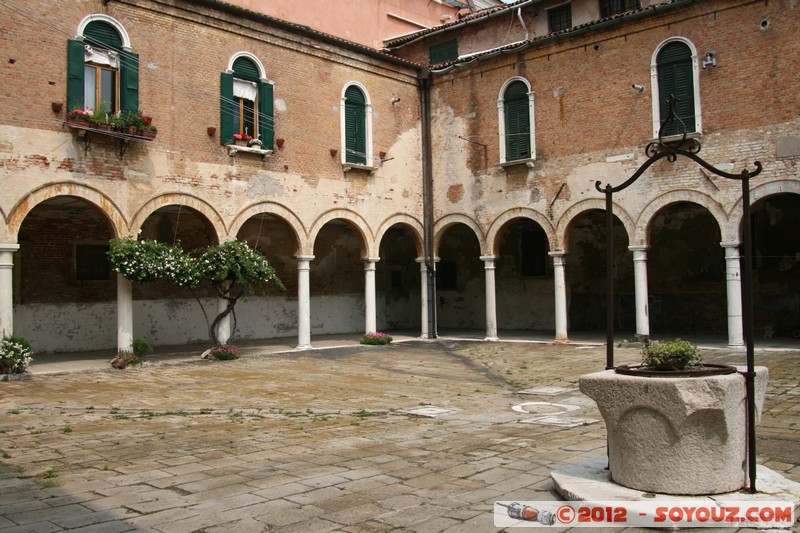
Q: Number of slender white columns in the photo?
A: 10